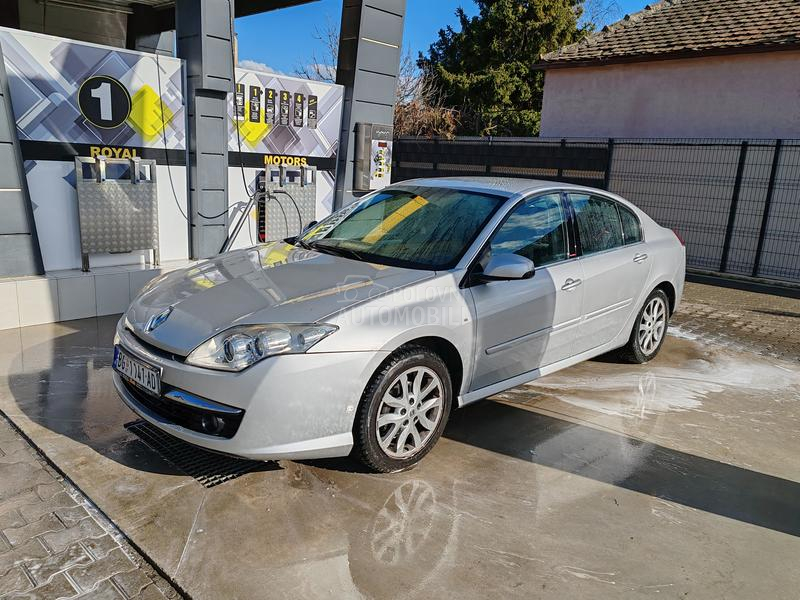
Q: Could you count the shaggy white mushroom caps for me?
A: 0